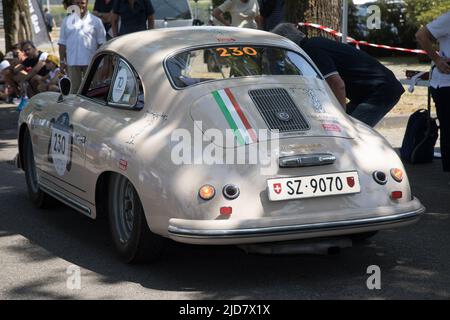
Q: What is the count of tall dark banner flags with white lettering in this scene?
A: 1